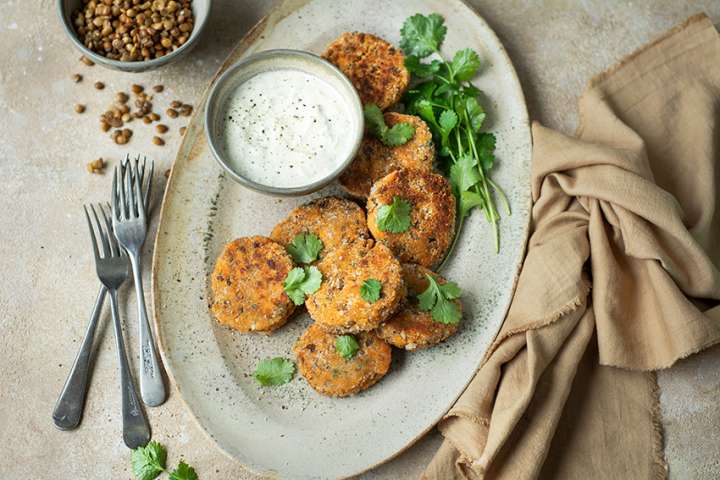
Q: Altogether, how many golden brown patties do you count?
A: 8